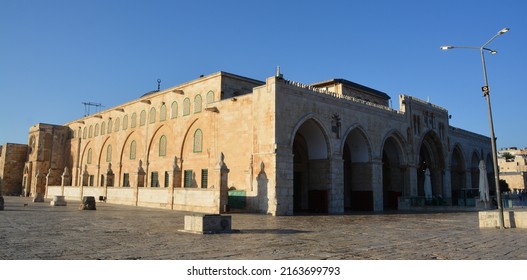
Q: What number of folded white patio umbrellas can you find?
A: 2